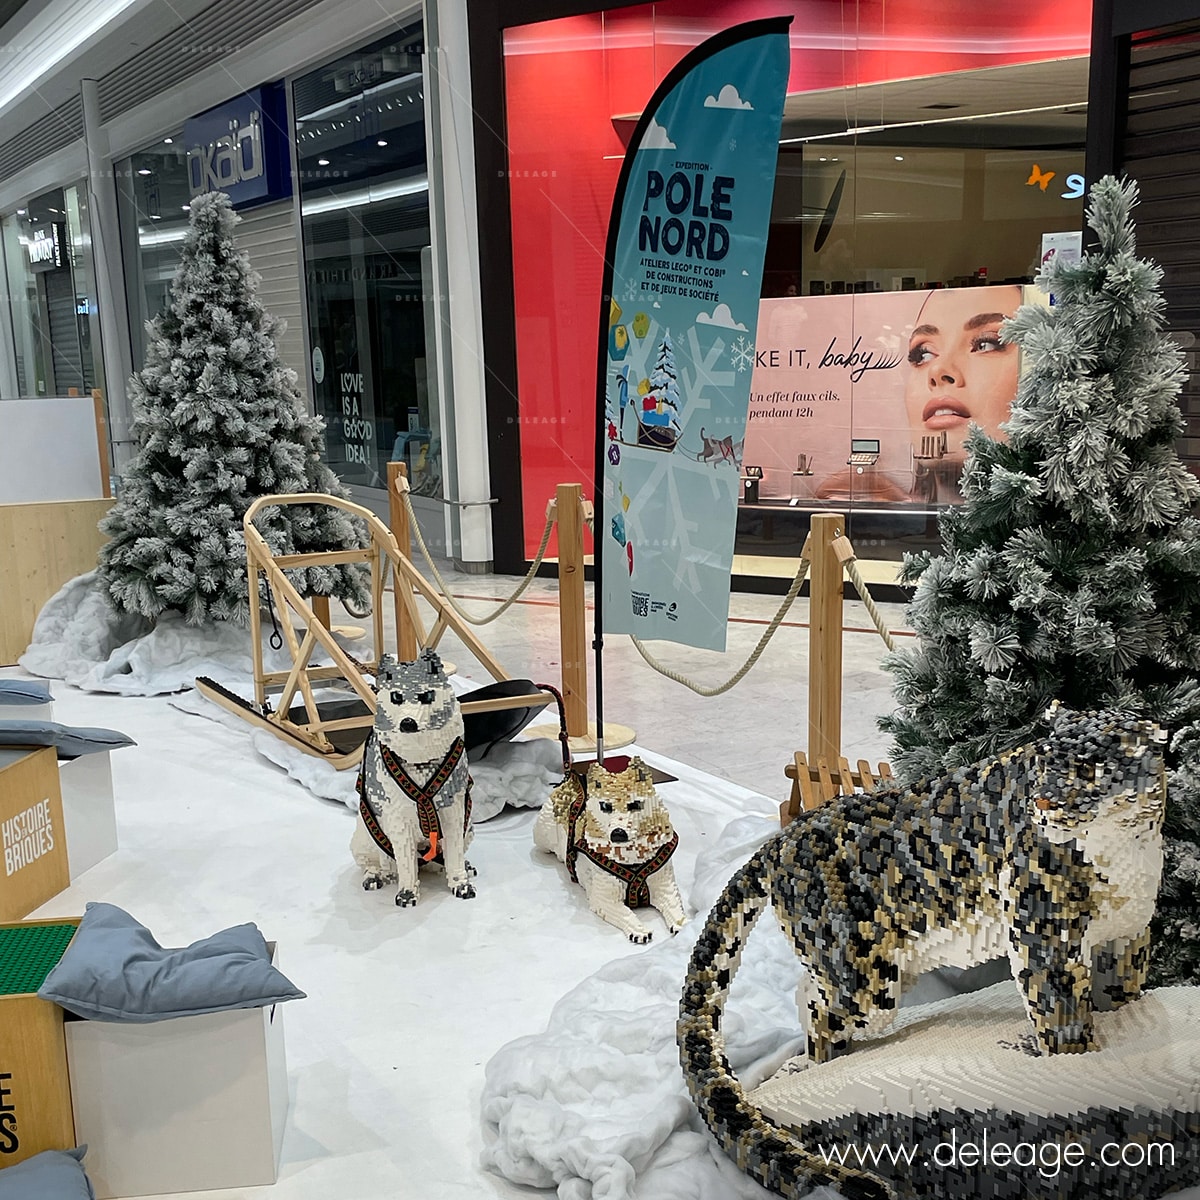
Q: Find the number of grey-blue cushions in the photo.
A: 4